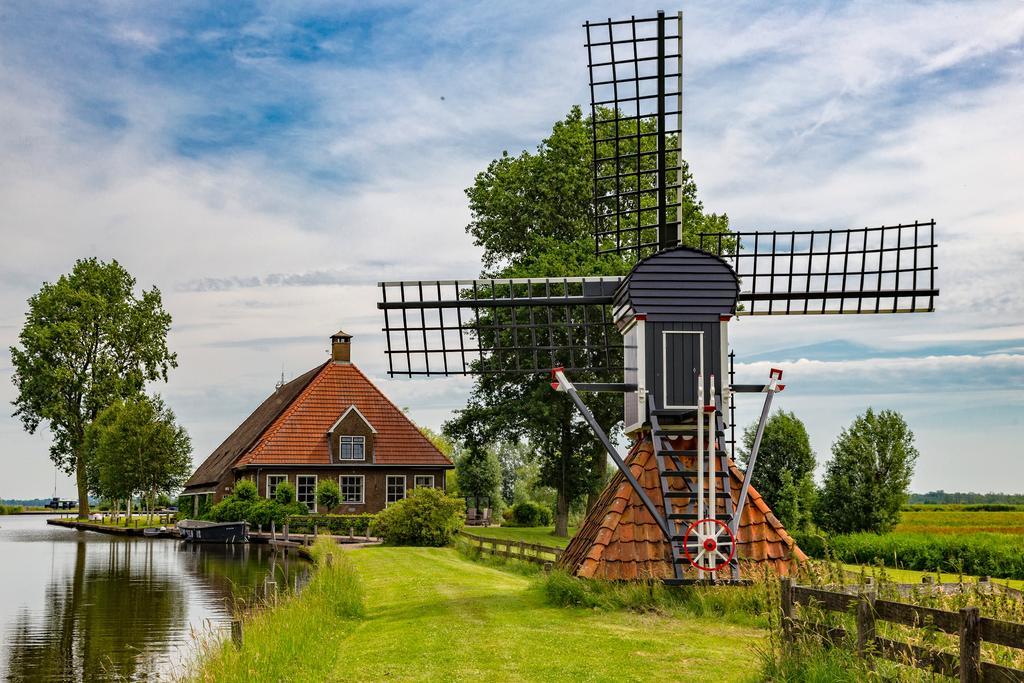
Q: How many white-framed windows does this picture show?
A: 6